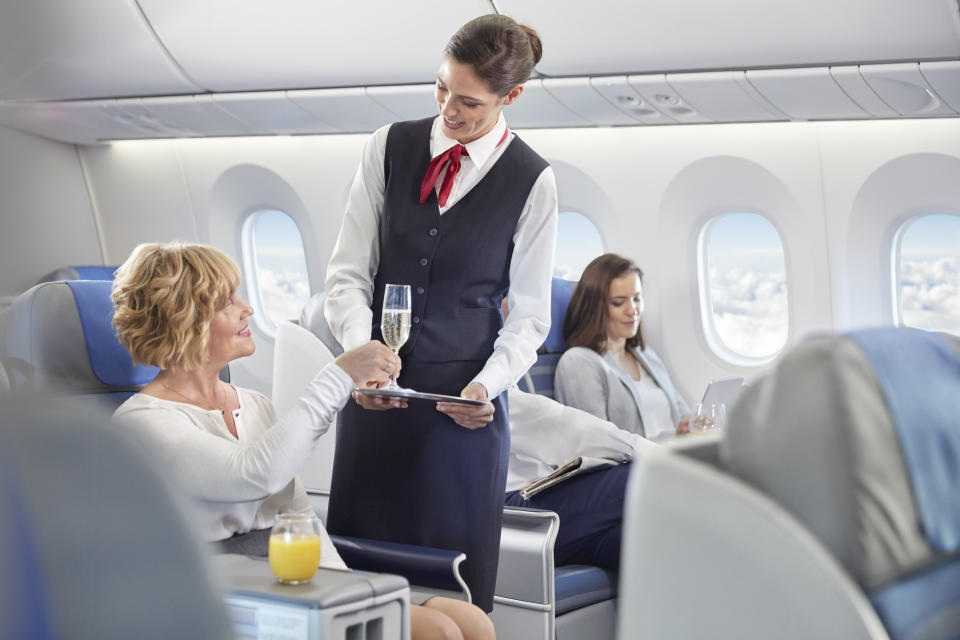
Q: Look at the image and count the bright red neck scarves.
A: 1